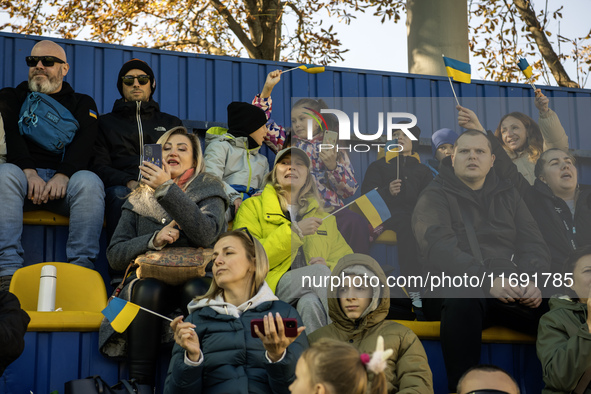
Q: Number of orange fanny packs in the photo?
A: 0